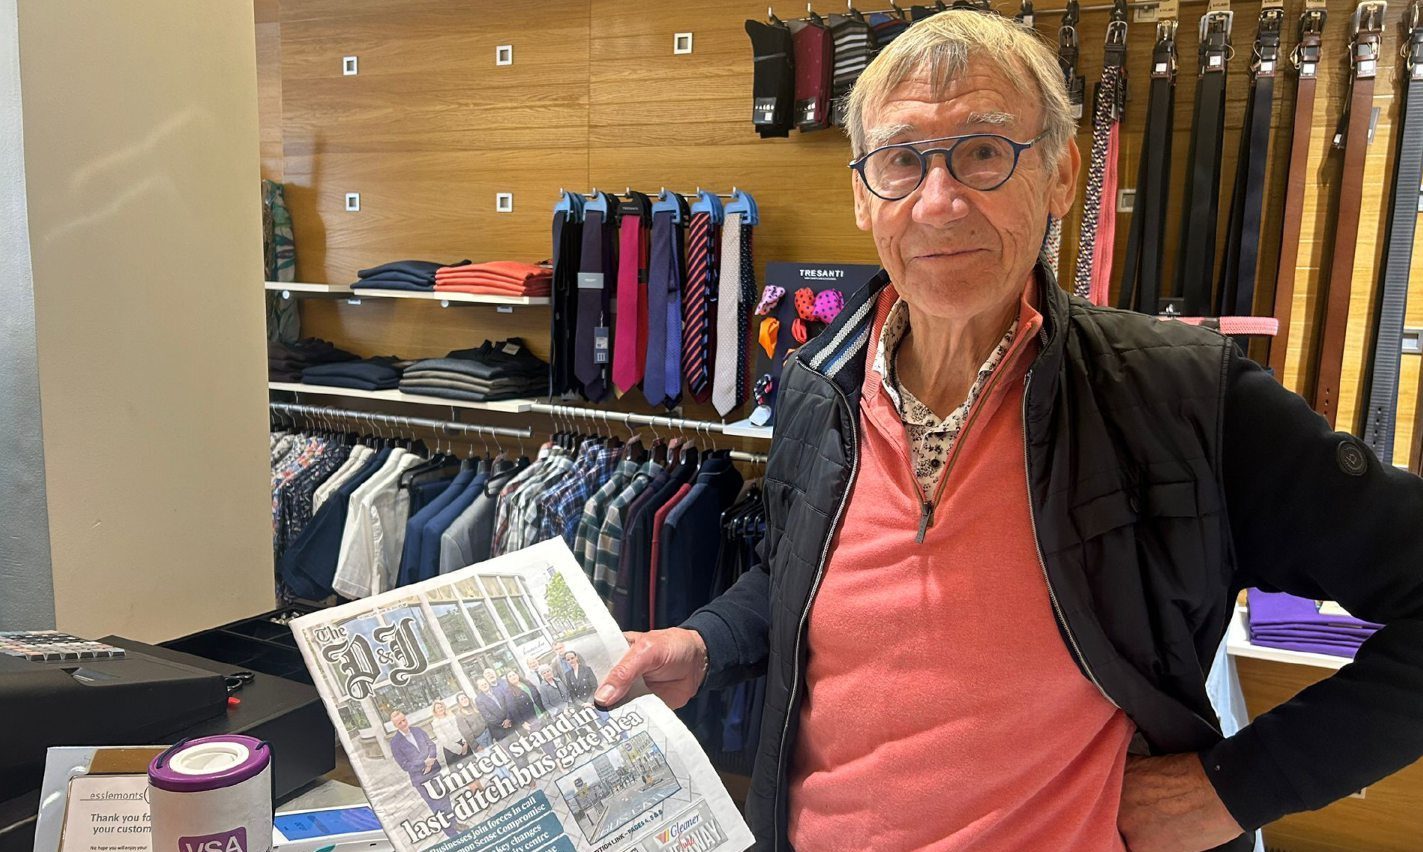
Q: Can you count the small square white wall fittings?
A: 5